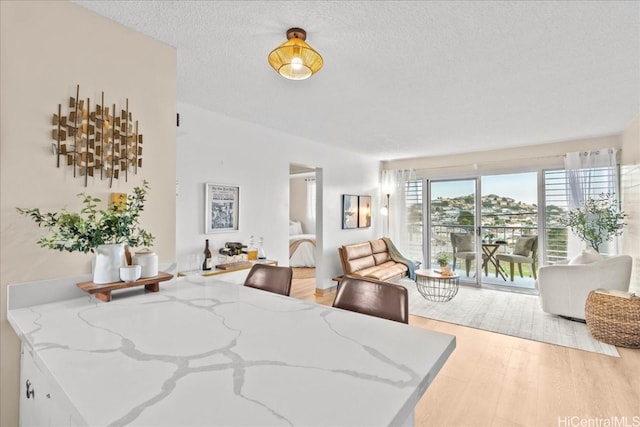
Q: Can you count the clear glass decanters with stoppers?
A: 2